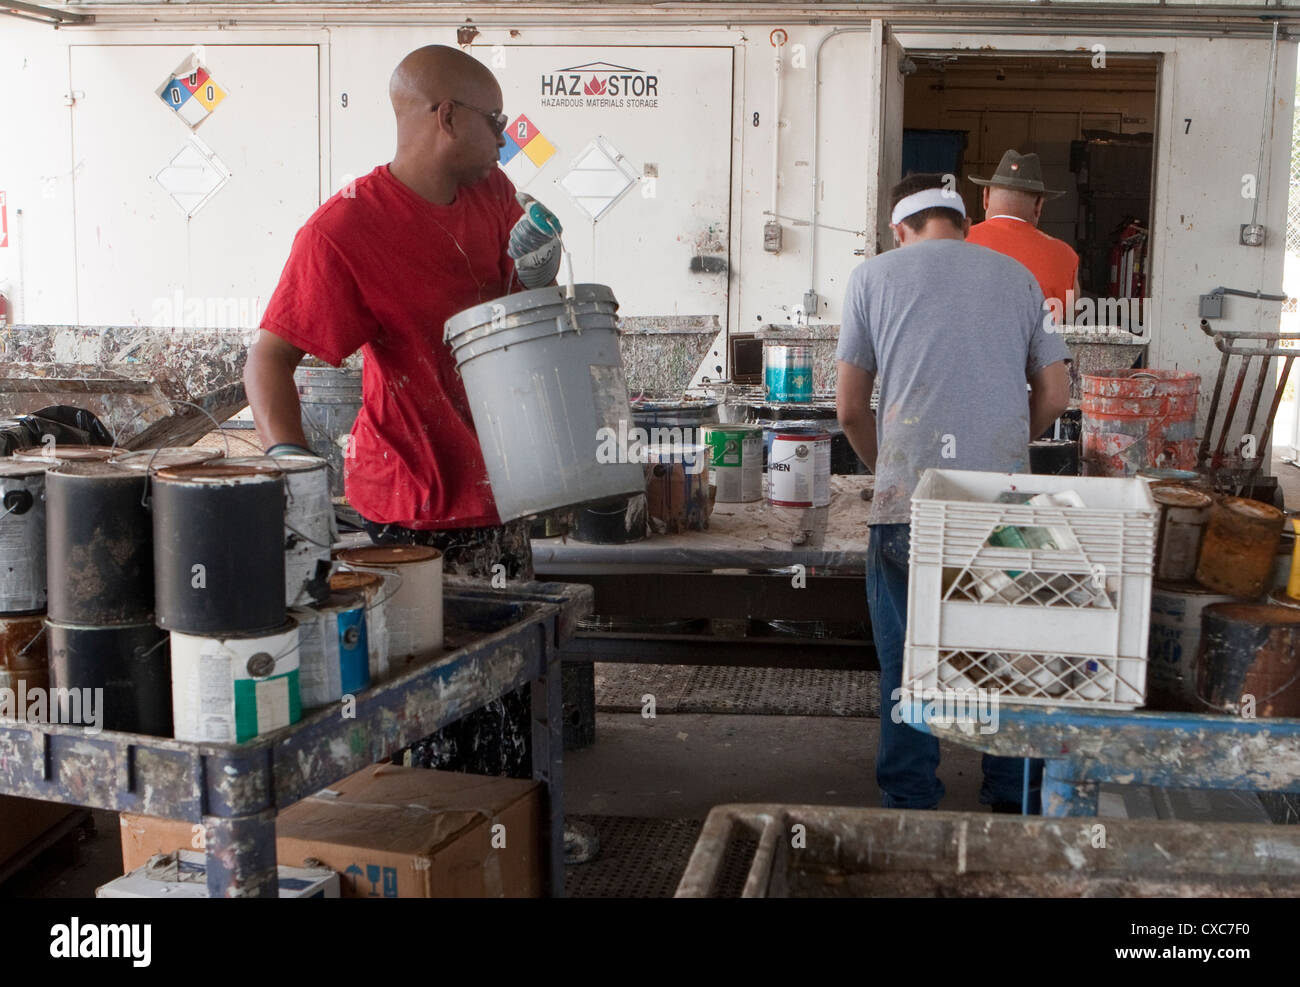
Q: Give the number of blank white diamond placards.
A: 2